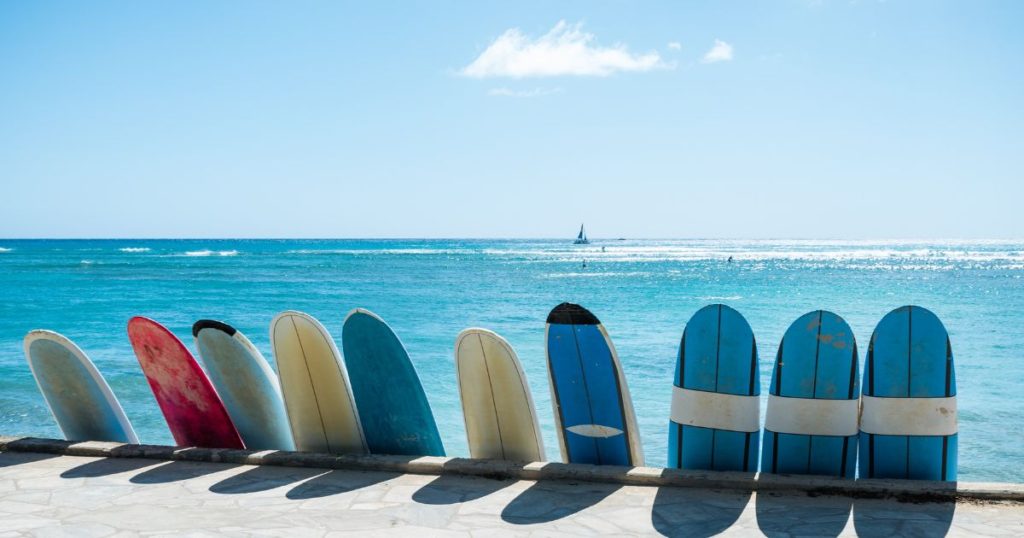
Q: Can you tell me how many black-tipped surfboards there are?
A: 2